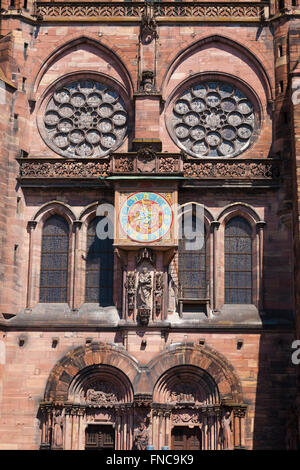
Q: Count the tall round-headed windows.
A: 4